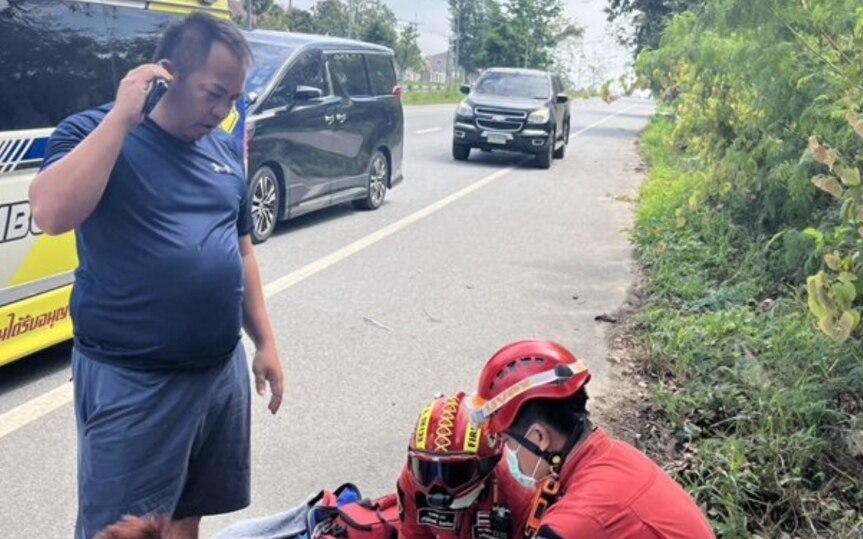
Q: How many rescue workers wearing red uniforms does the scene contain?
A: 2